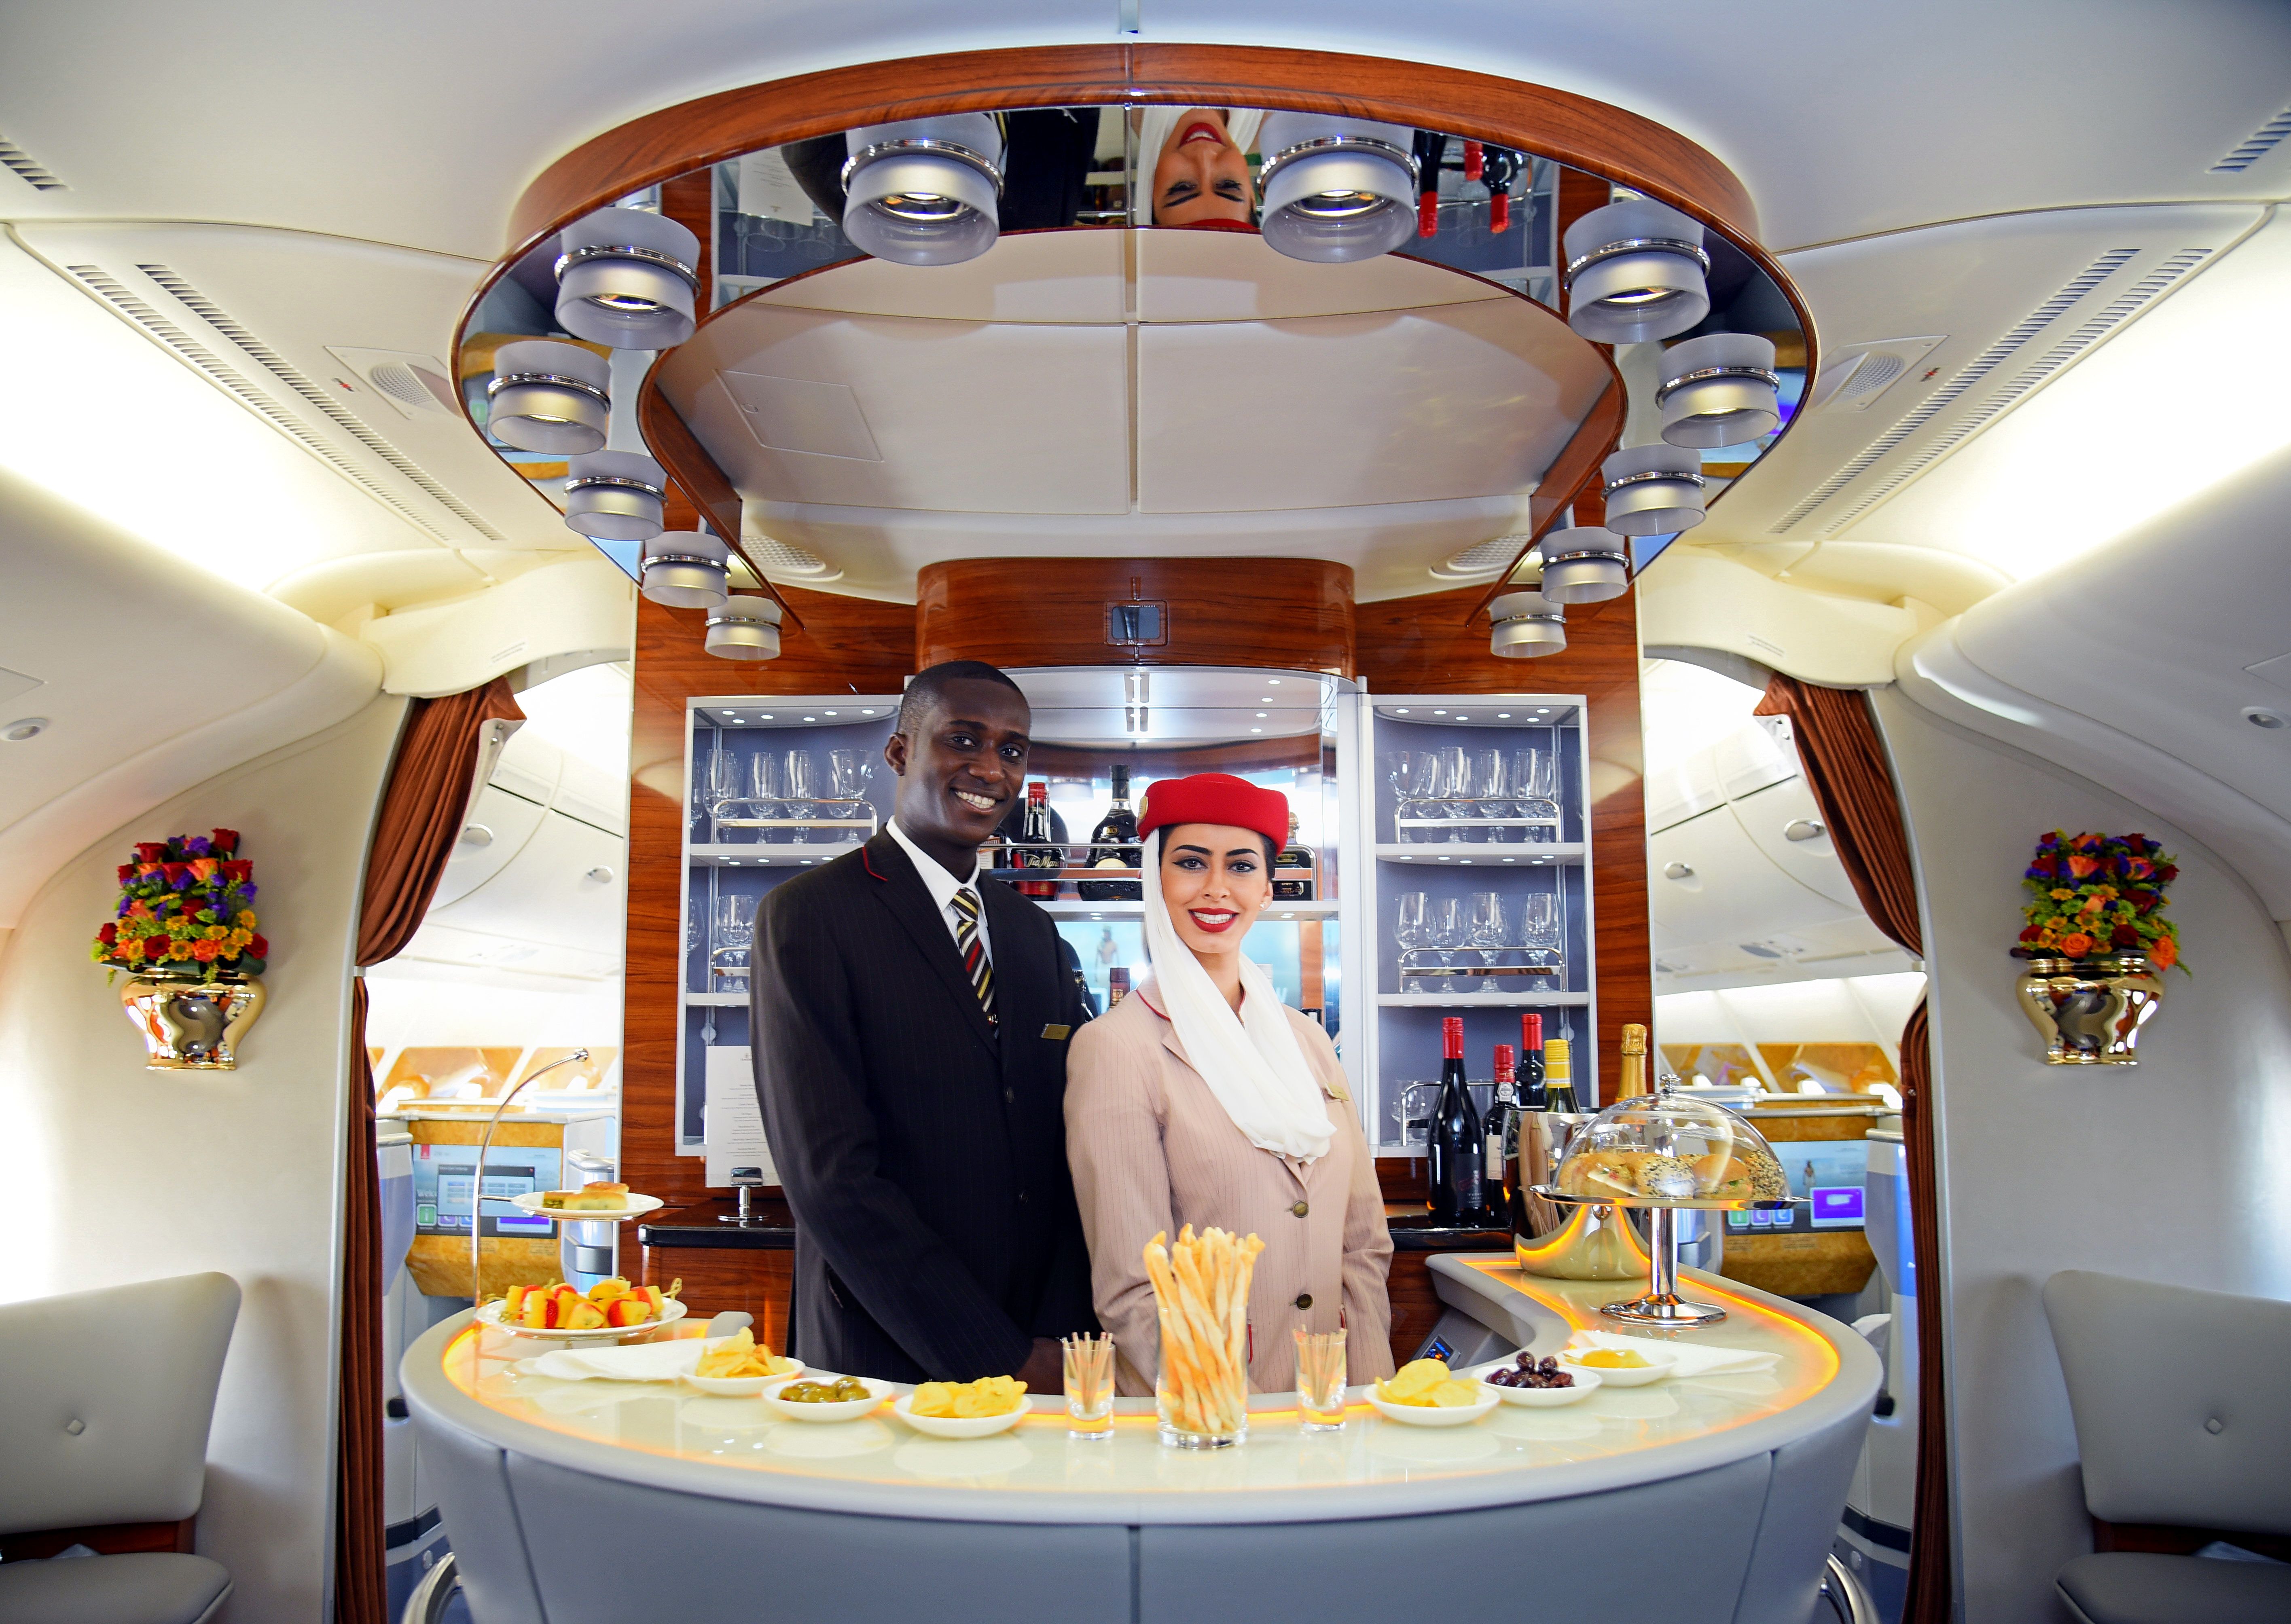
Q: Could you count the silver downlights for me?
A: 12